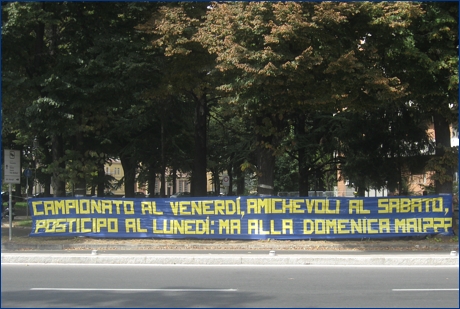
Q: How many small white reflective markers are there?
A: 3